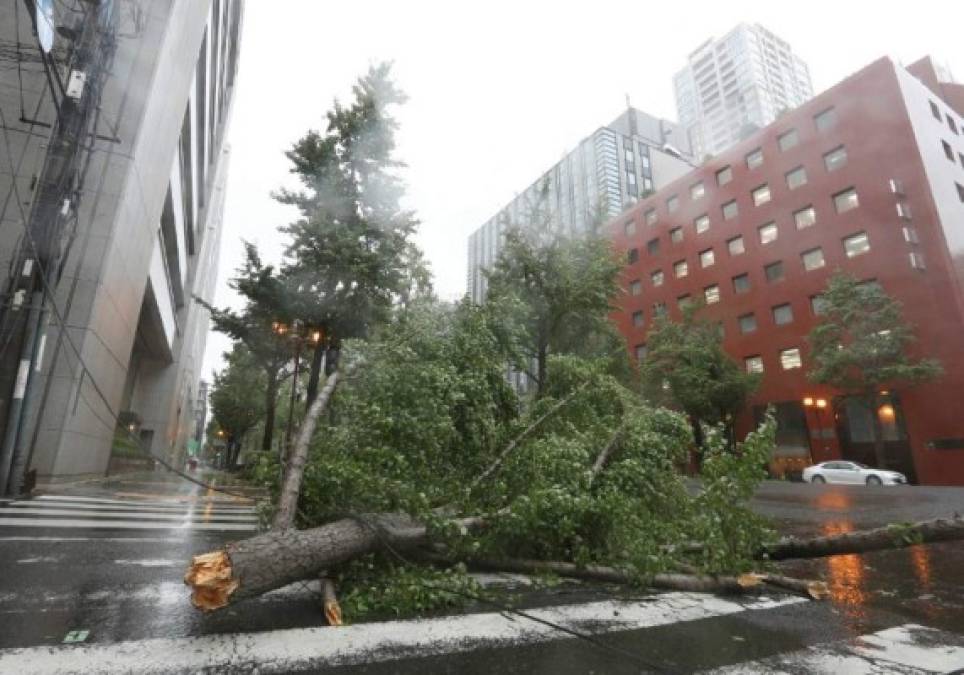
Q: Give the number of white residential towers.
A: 1